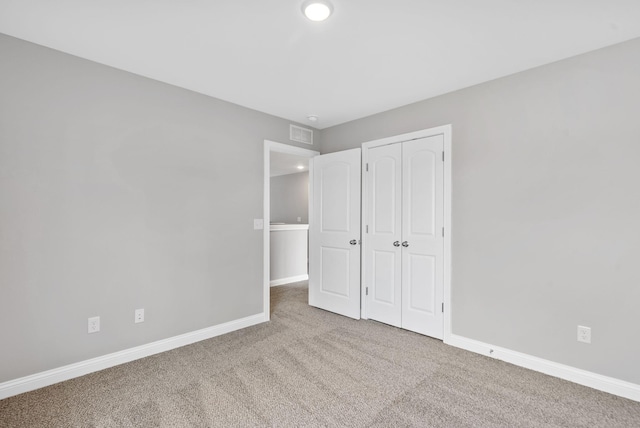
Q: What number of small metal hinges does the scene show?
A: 6